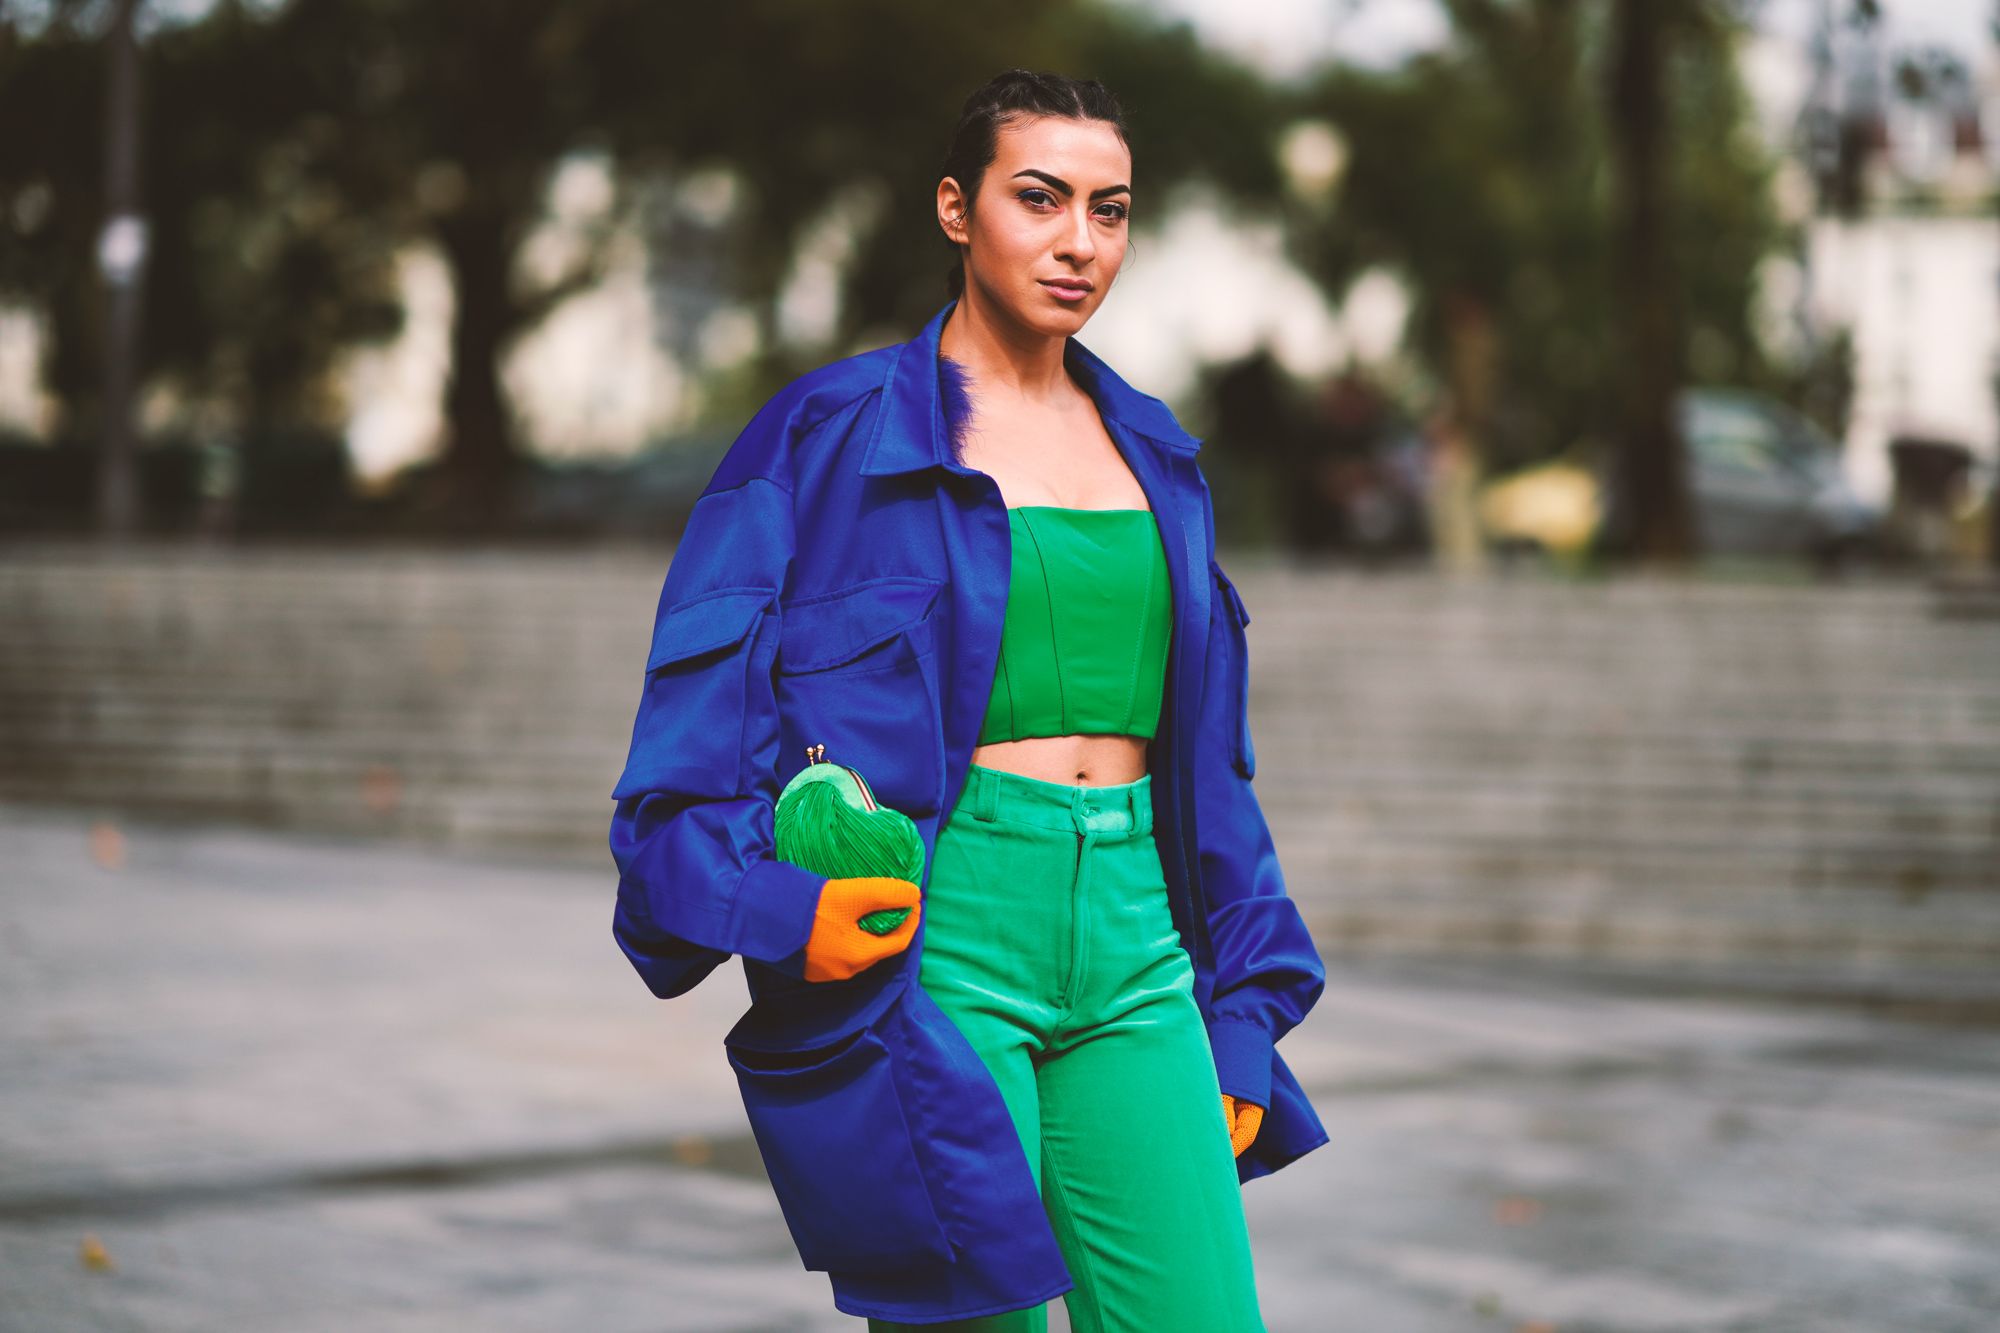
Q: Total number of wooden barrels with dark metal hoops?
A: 0